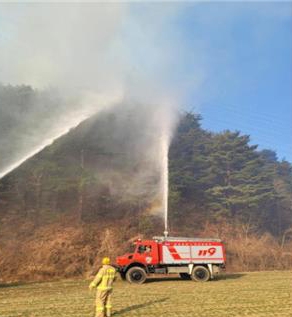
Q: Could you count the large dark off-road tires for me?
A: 2